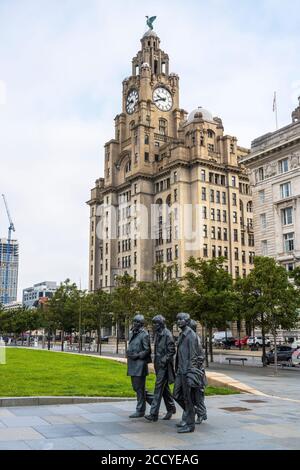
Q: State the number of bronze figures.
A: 4